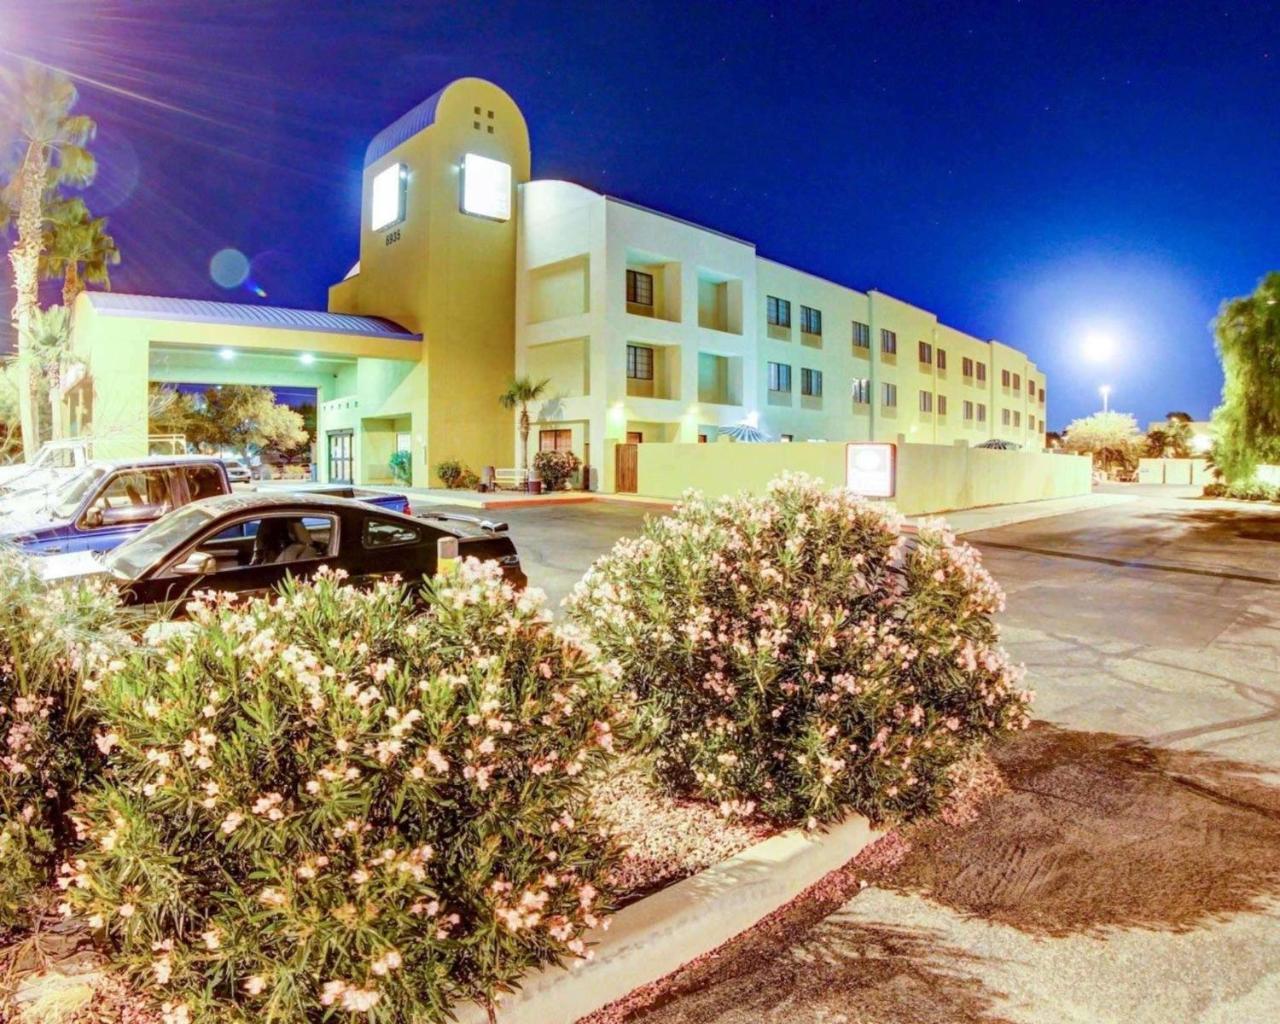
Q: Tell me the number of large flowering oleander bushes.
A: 2